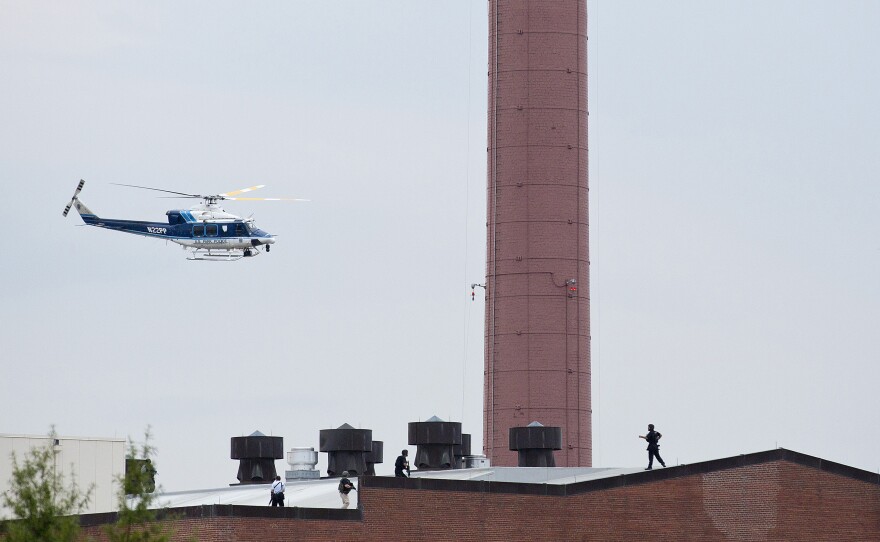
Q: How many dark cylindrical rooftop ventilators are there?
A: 6